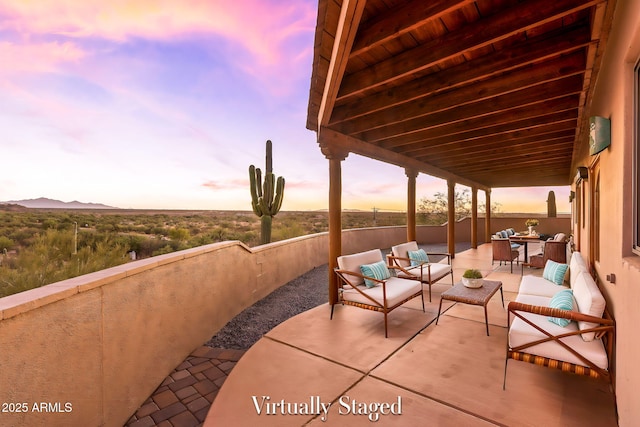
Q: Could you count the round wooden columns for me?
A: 5